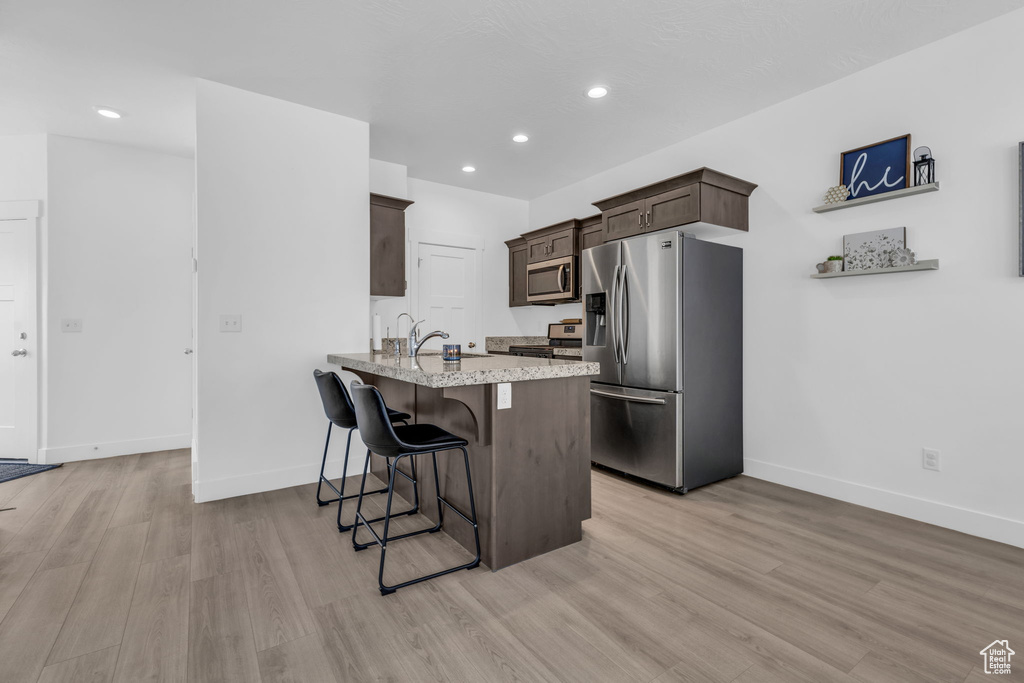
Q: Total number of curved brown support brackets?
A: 2